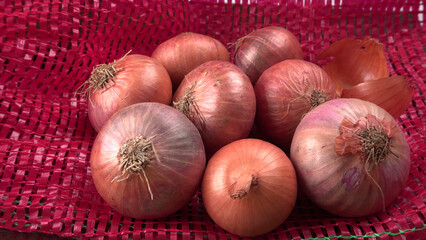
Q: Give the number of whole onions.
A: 8